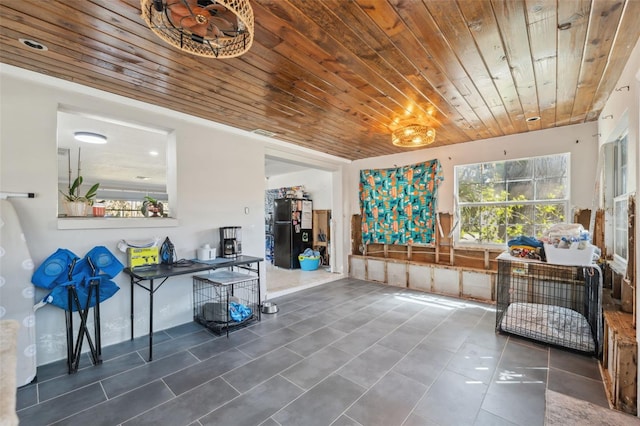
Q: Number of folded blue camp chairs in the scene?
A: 1